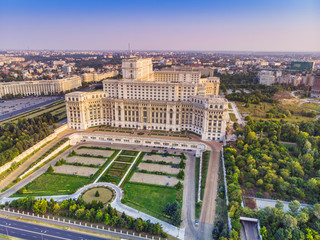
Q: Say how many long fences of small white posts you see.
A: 1